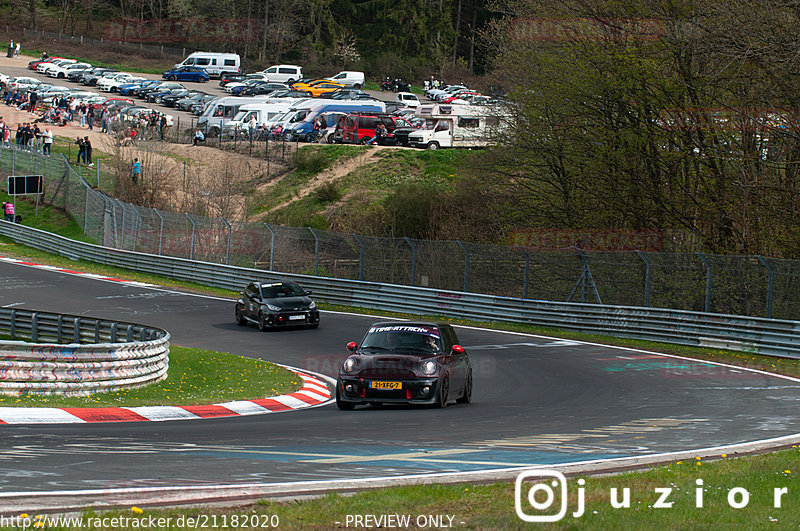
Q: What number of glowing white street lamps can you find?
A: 0